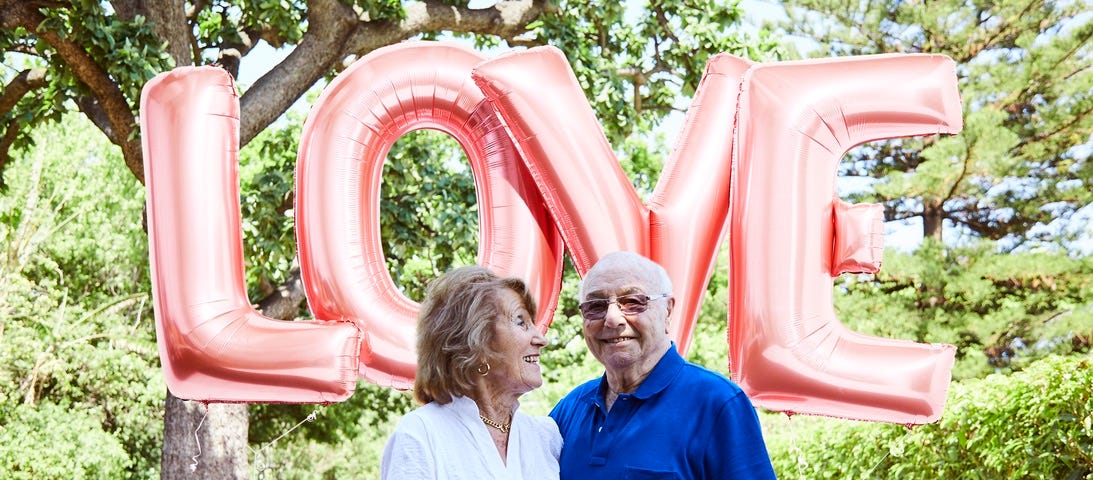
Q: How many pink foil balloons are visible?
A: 4